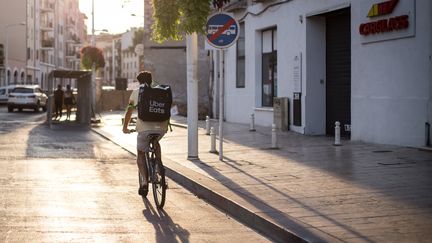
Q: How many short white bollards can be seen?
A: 5